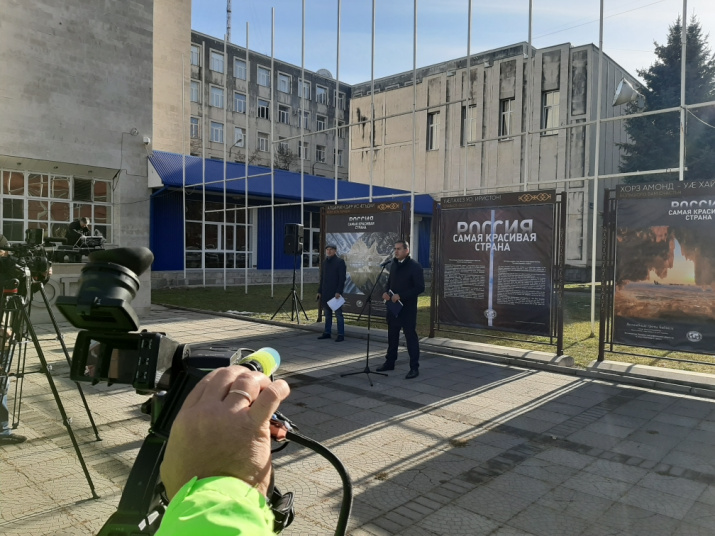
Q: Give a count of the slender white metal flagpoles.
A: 13